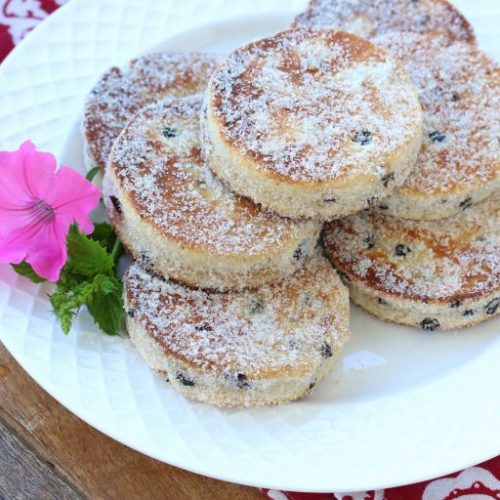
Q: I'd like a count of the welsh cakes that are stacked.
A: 7